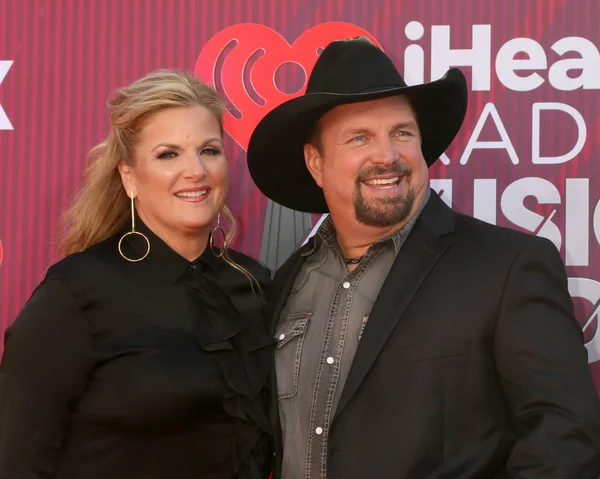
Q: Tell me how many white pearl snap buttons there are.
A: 4